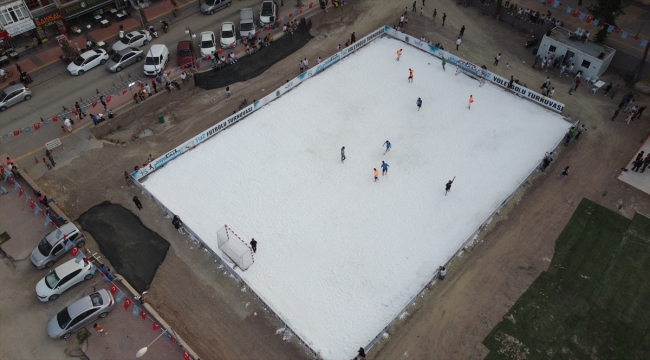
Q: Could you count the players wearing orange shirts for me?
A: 4